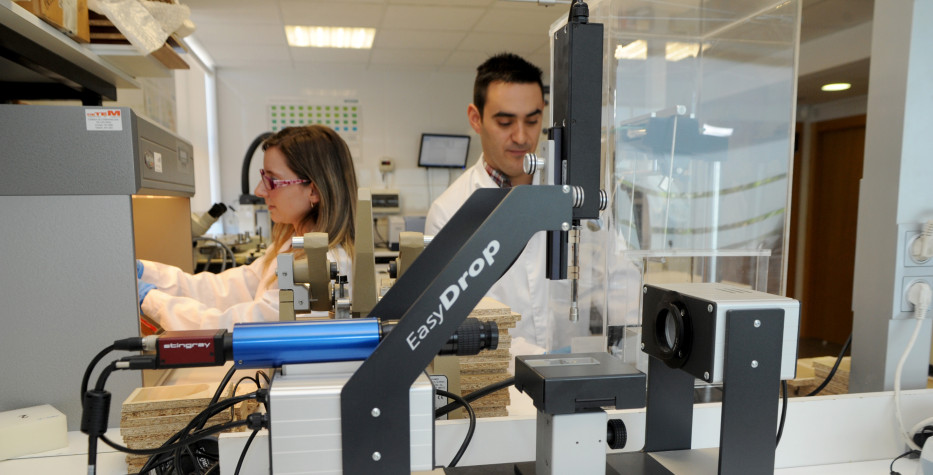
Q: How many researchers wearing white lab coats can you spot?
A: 2